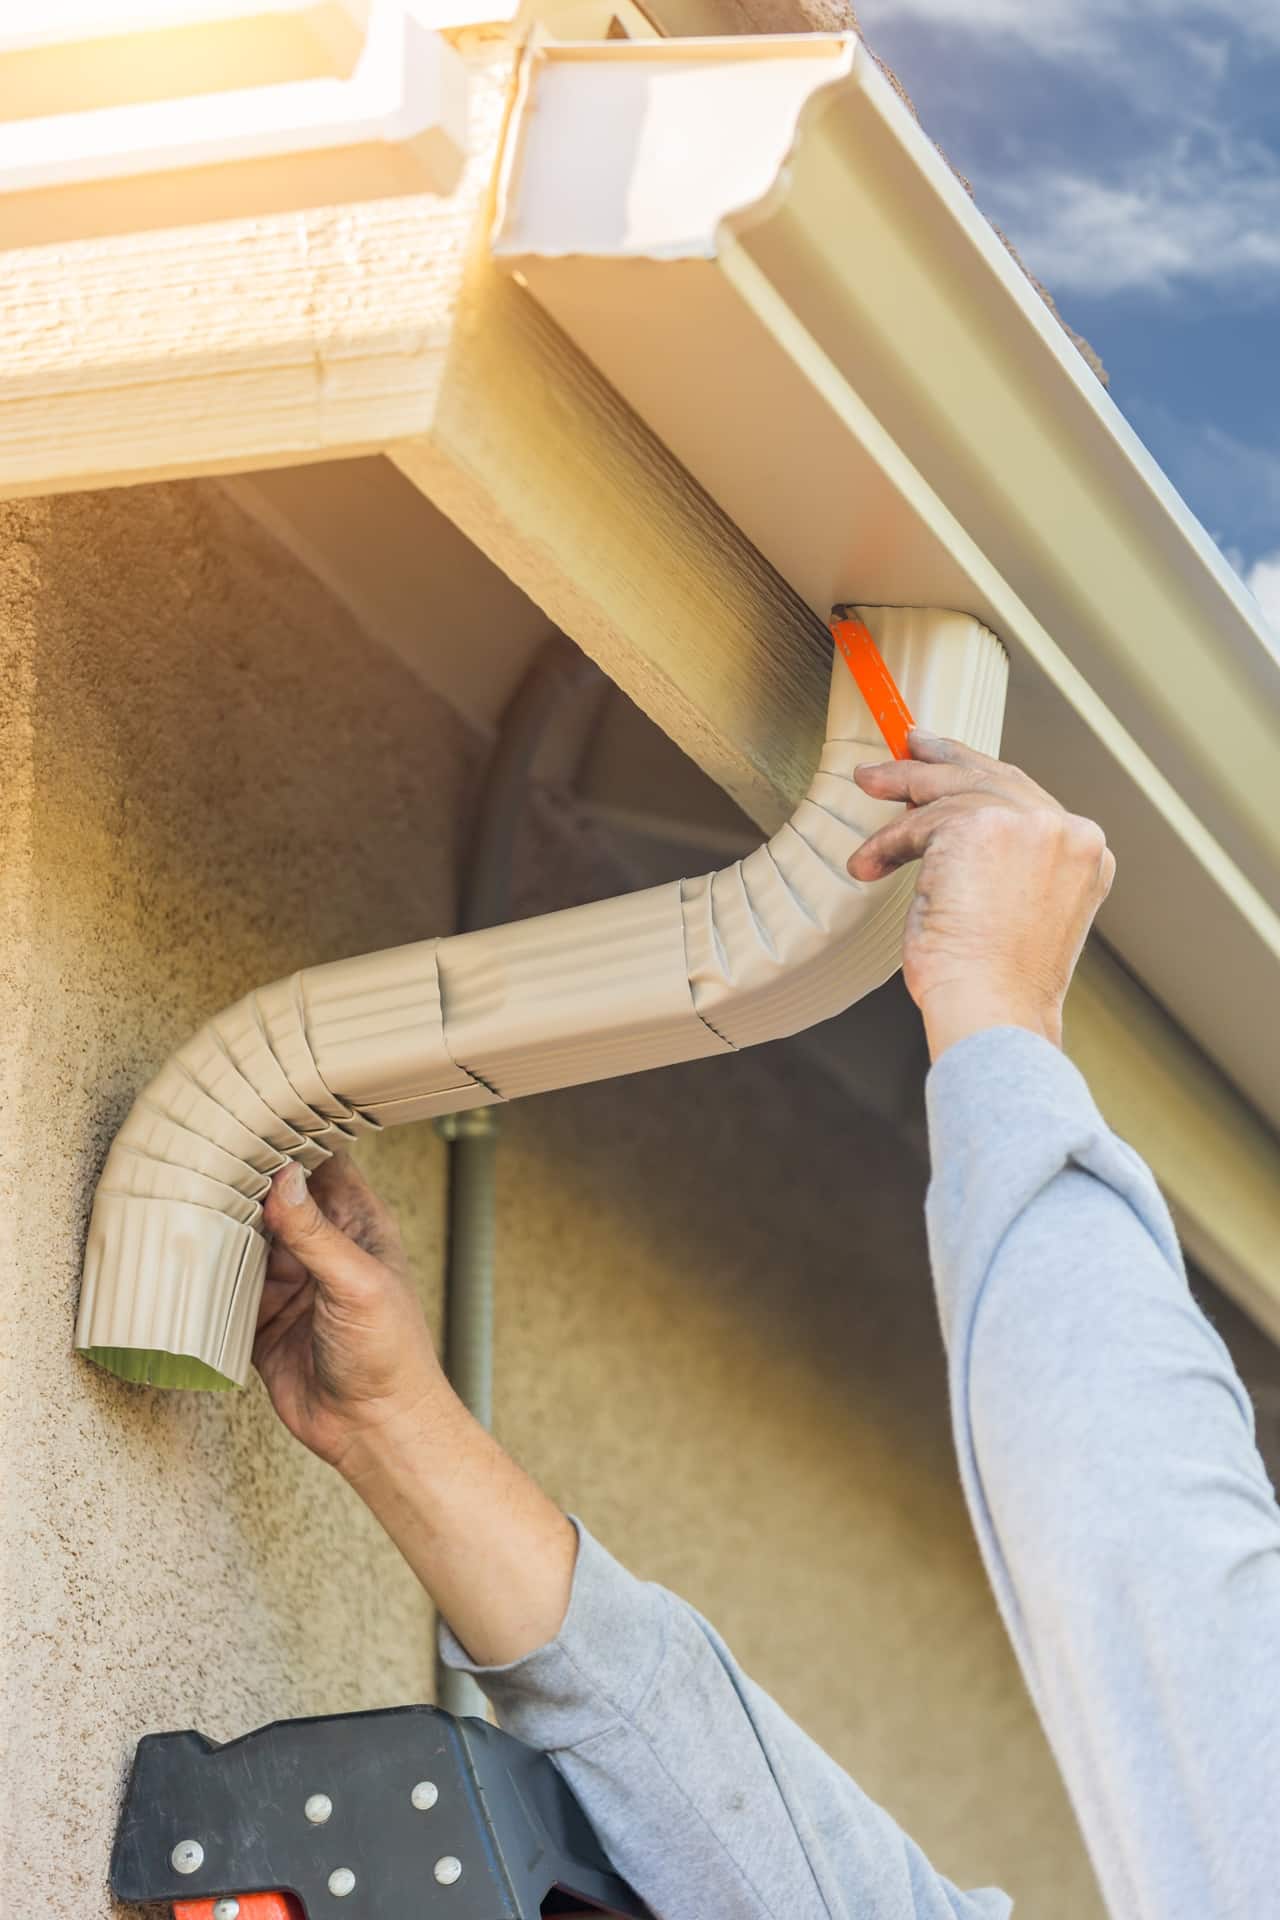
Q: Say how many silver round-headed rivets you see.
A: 6